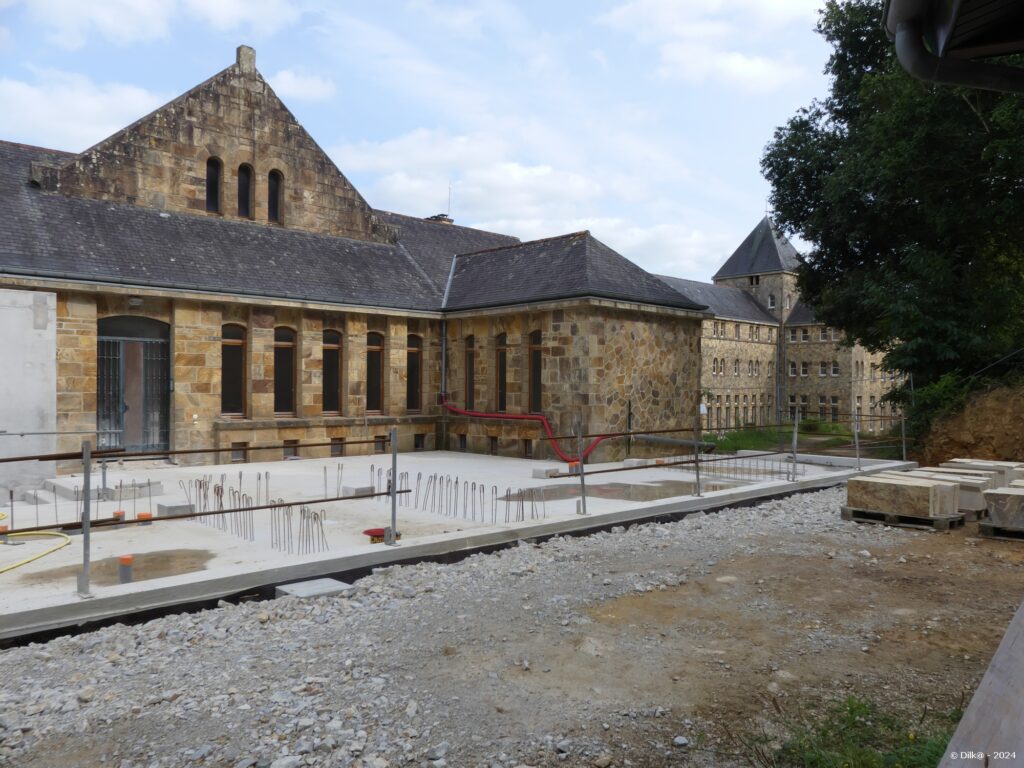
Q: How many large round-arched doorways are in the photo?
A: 1